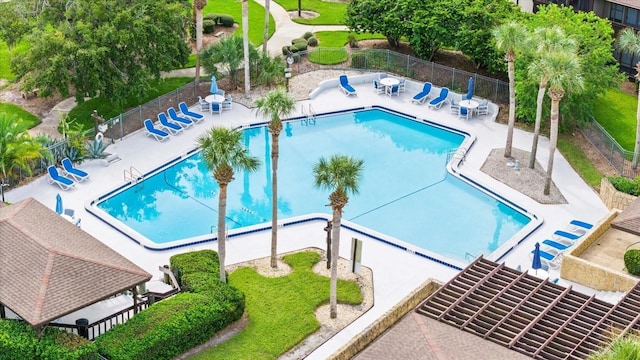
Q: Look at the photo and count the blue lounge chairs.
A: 13